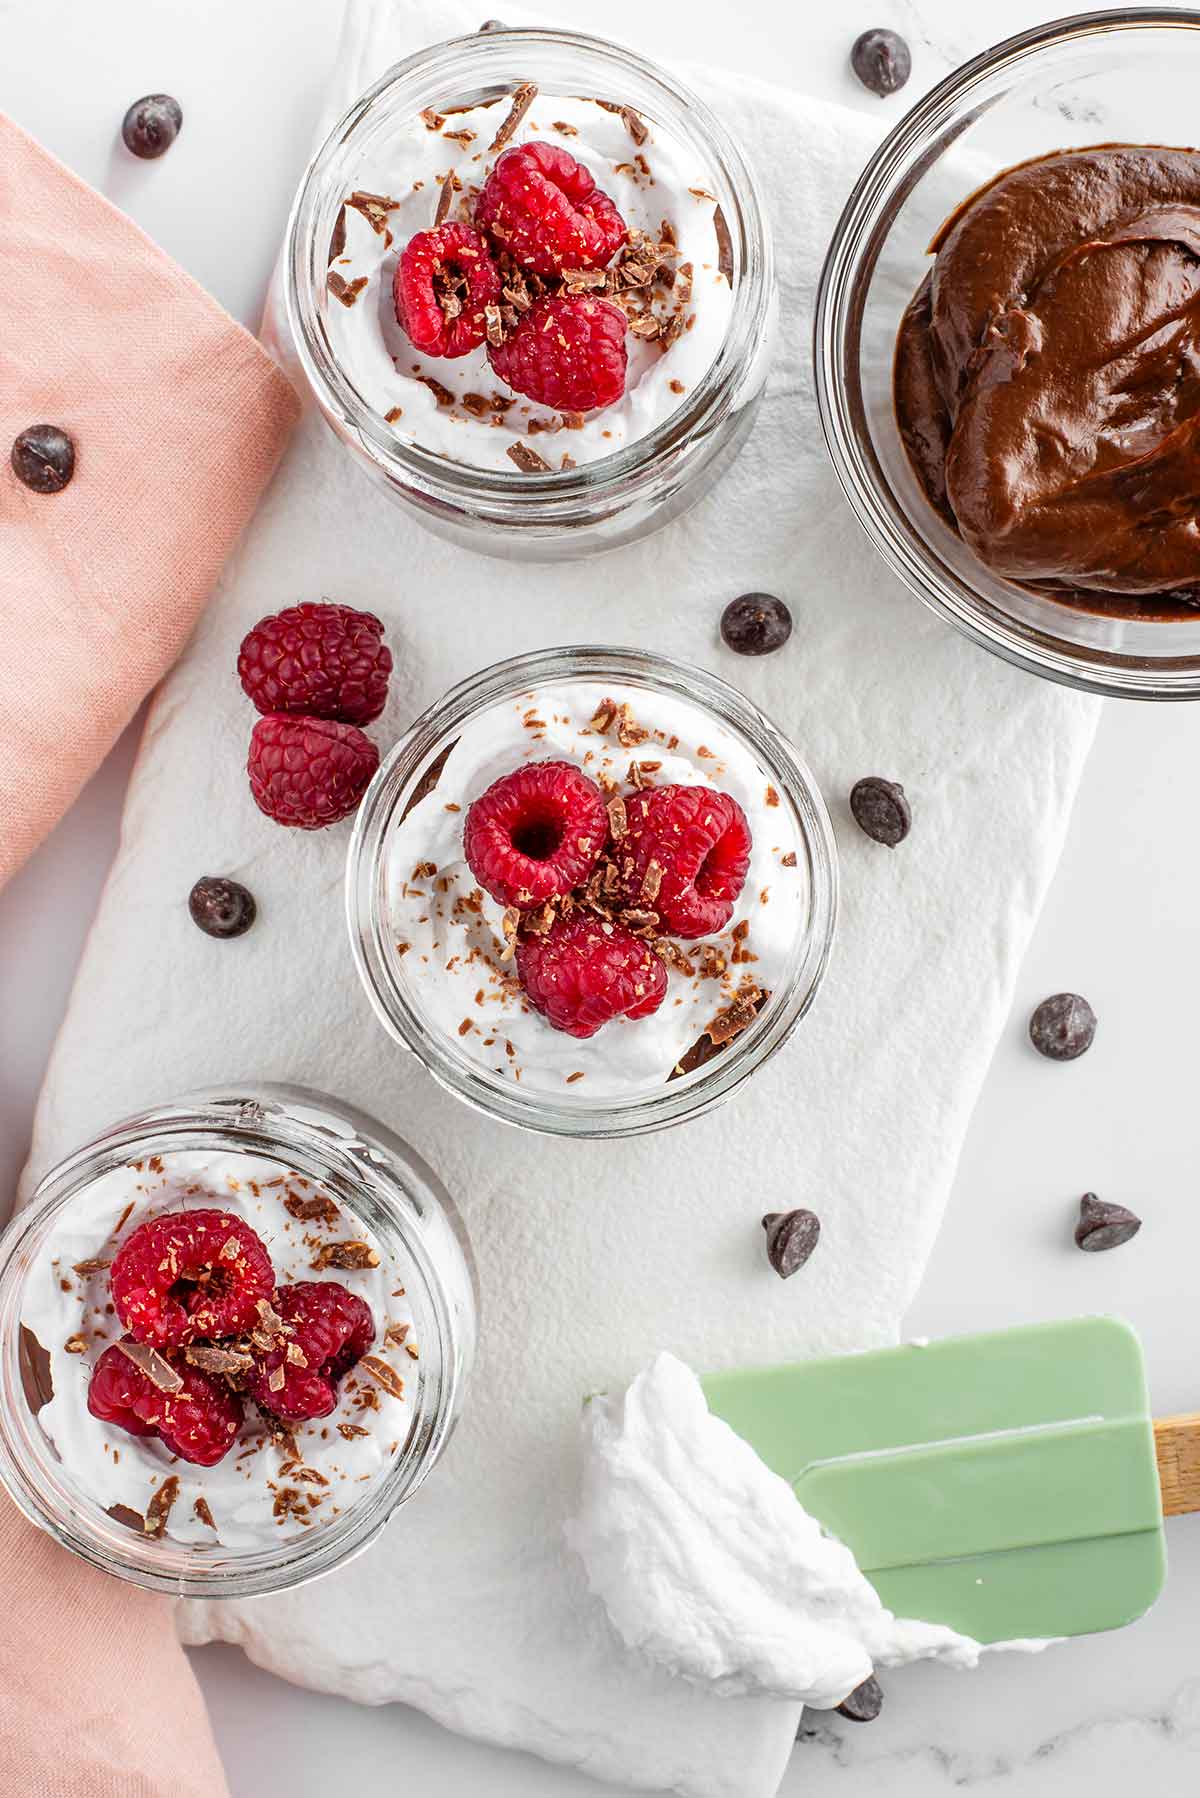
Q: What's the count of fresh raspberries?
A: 11